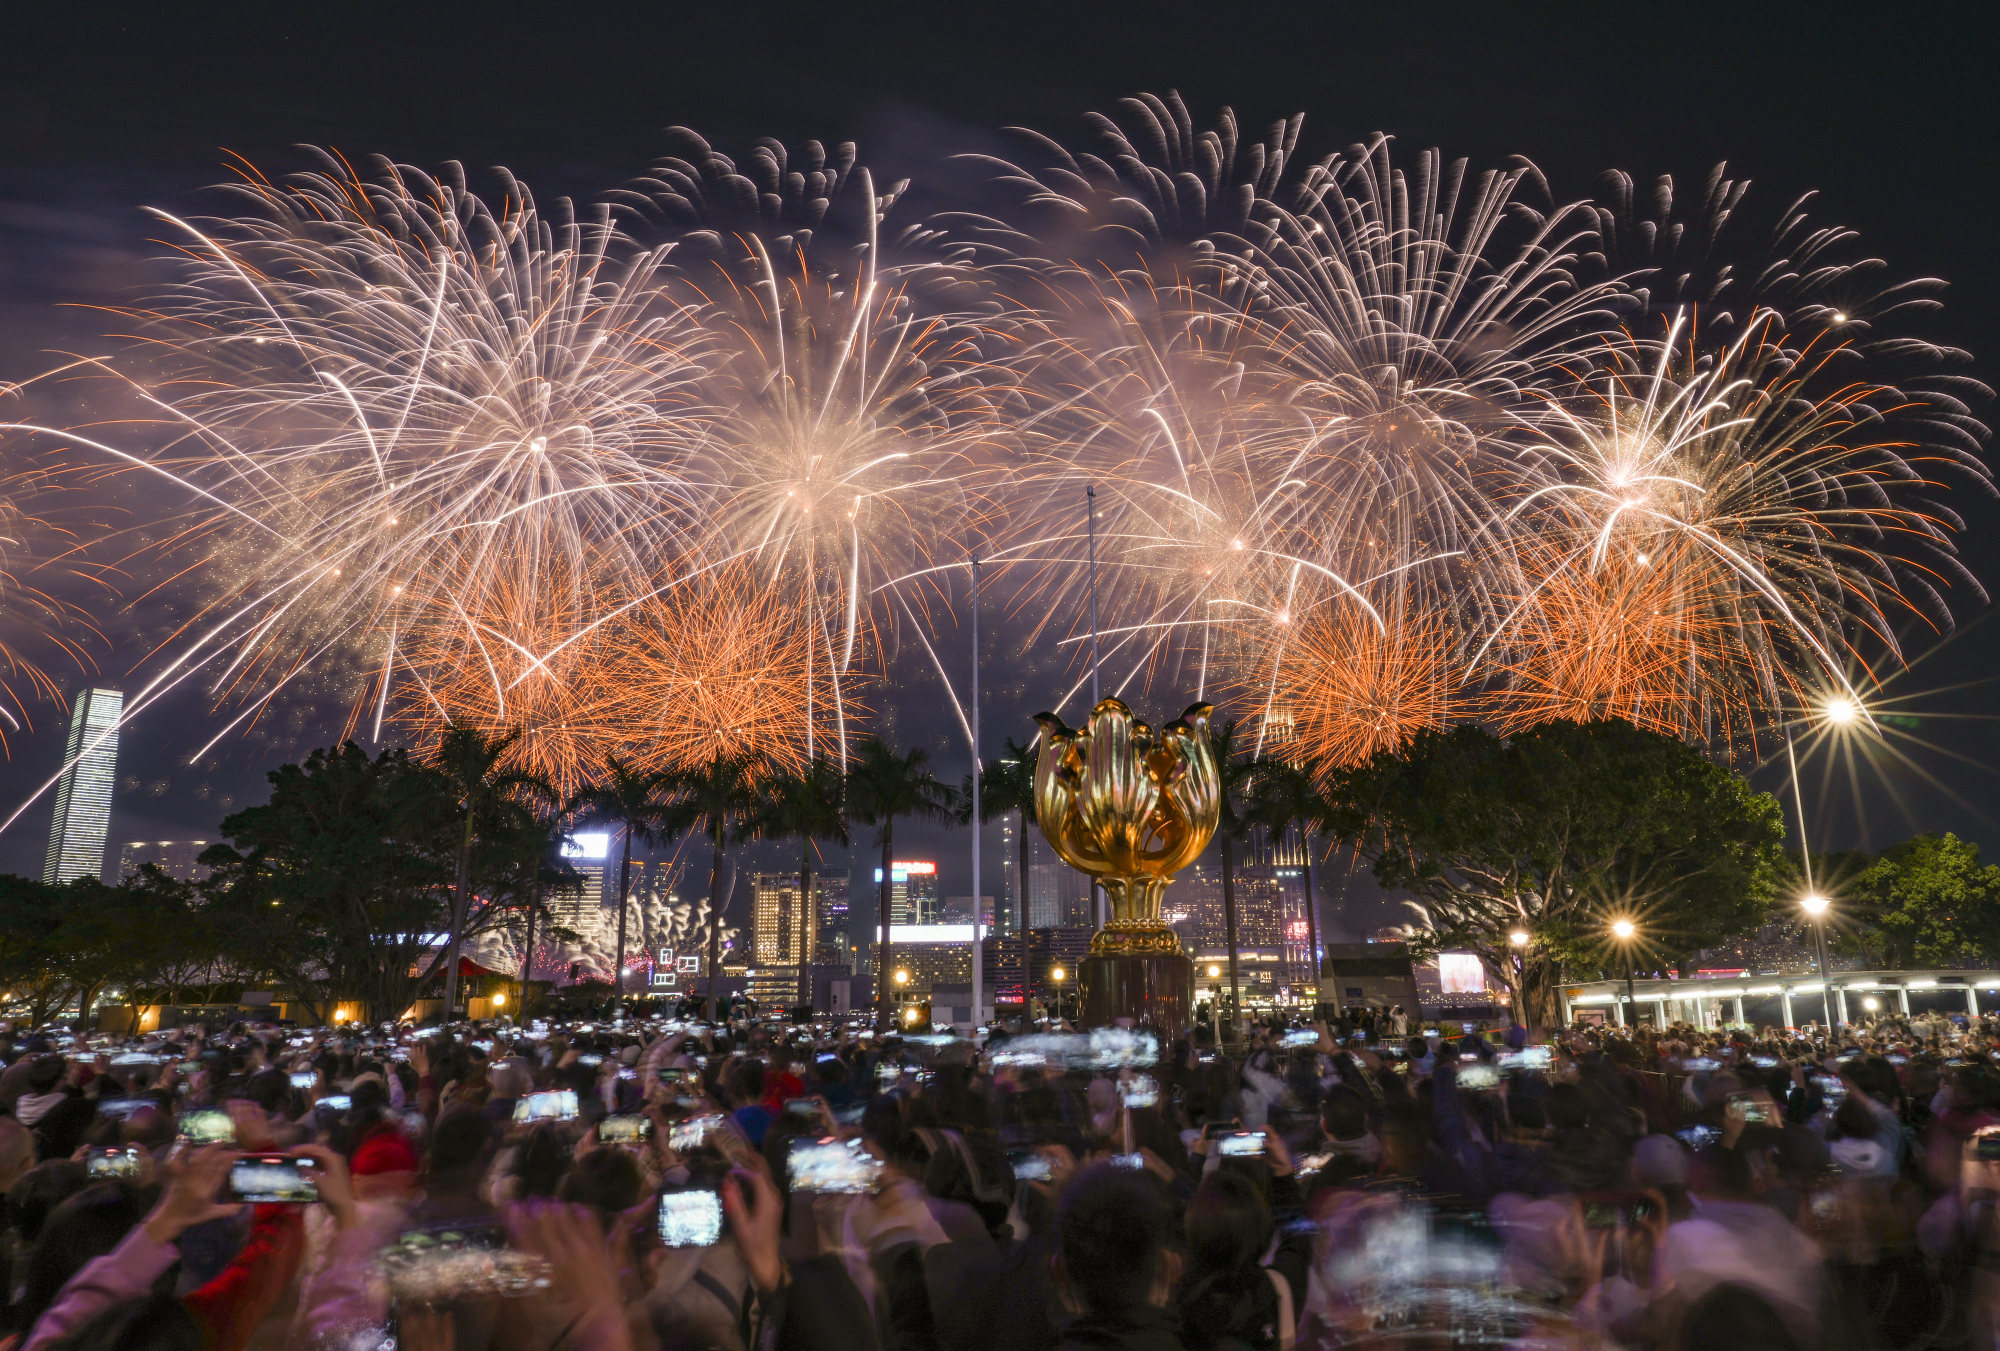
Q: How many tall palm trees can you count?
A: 9